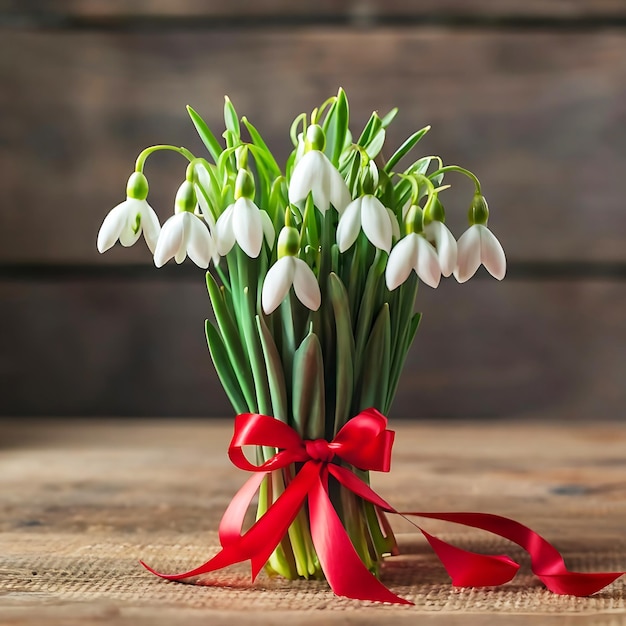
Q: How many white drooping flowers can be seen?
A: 9